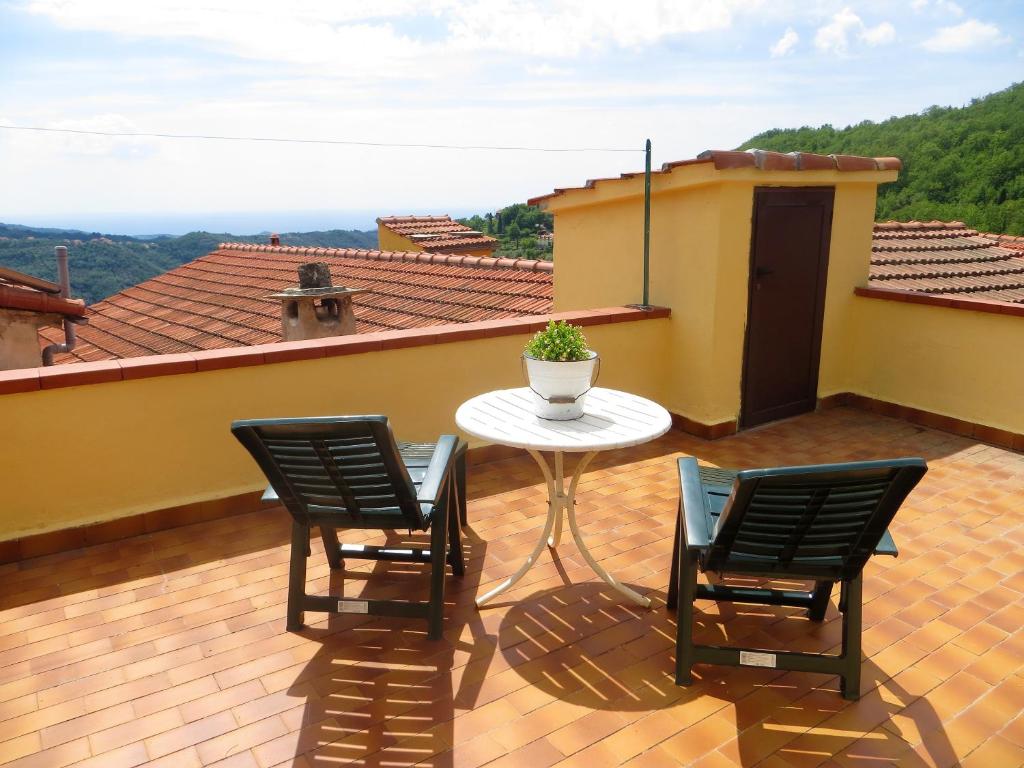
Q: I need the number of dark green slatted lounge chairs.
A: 2